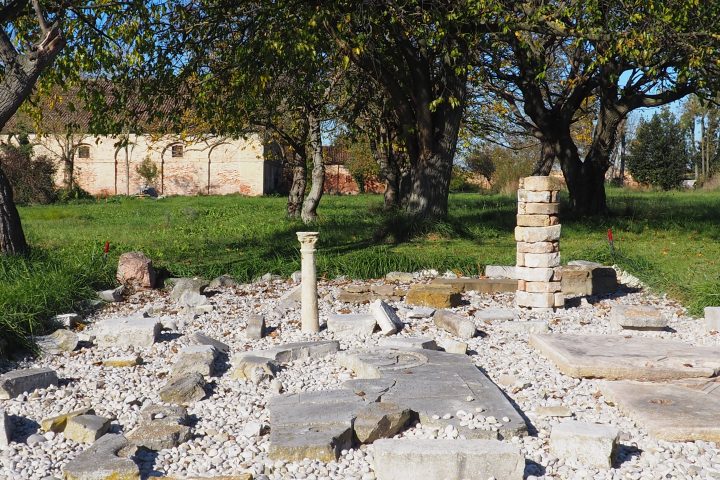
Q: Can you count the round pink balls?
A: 0